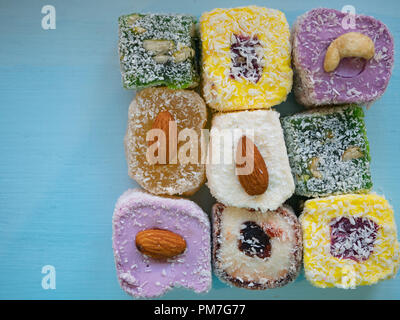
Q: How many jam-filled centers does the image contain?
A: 3